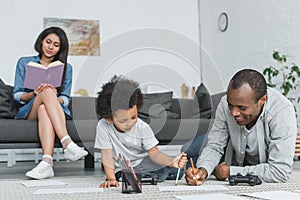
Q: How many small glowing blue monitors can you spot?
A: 0